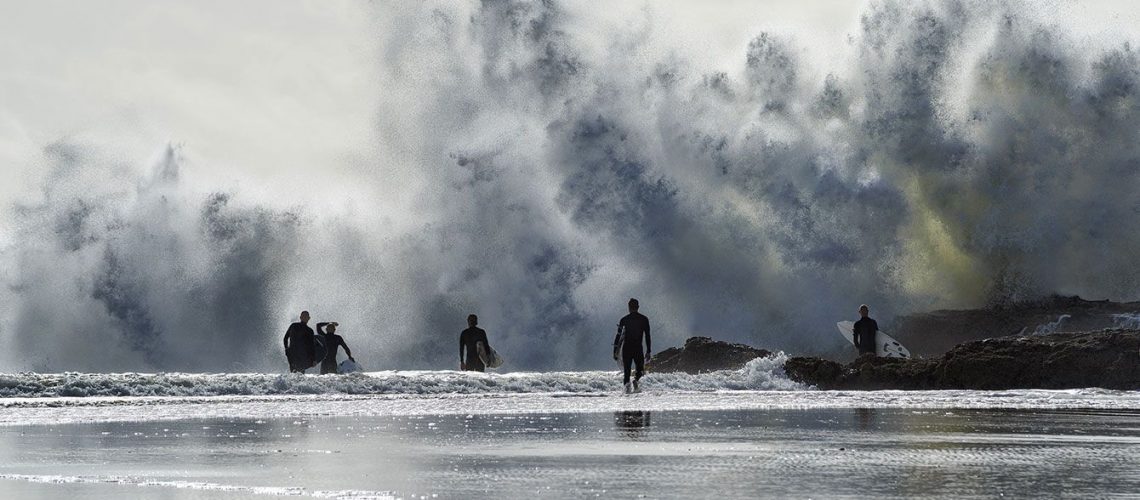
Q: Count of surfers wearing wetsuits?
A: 5